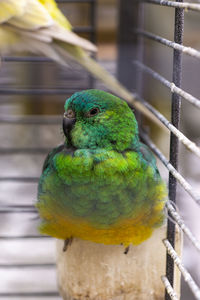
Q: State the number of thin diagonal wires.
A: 8